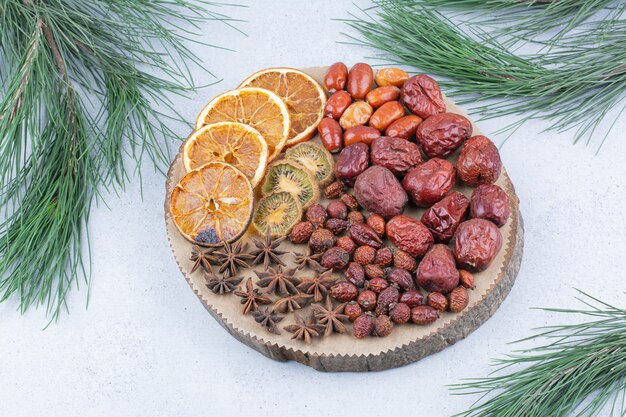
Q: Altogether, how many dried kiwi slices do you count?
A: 3